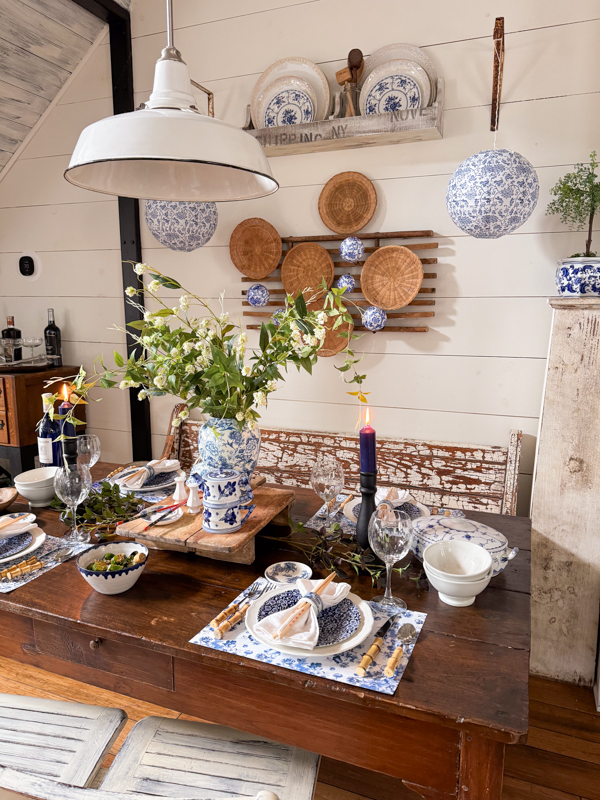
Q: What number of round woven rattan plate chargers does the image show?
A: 5